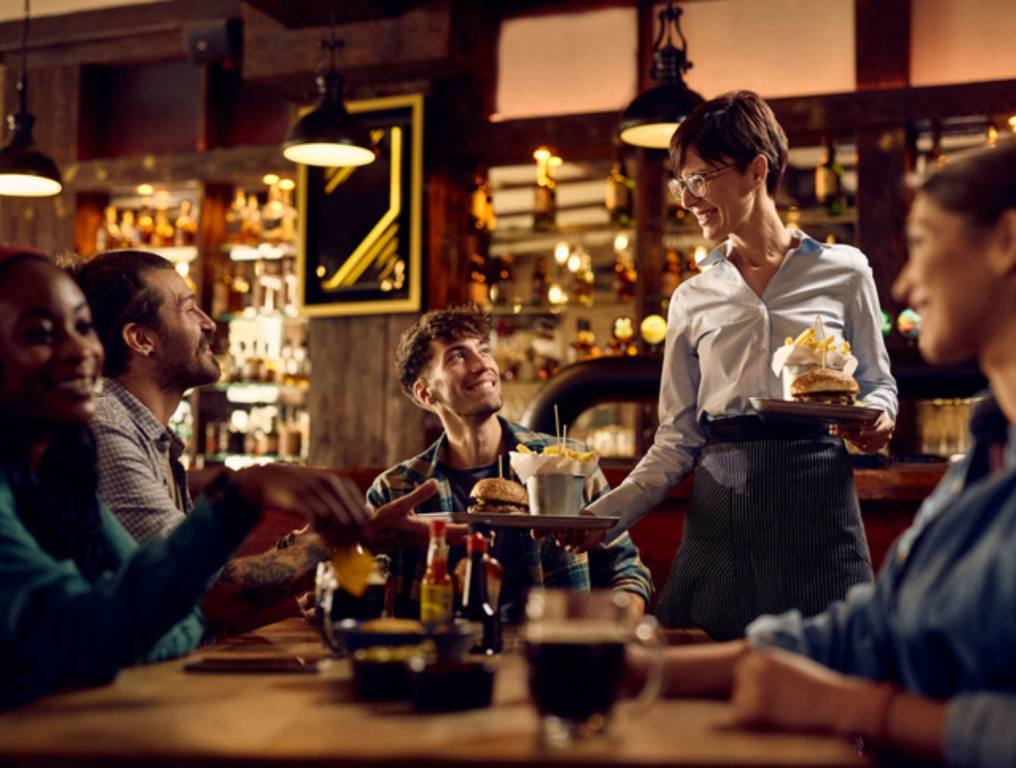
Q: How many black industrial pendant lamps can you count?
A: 3